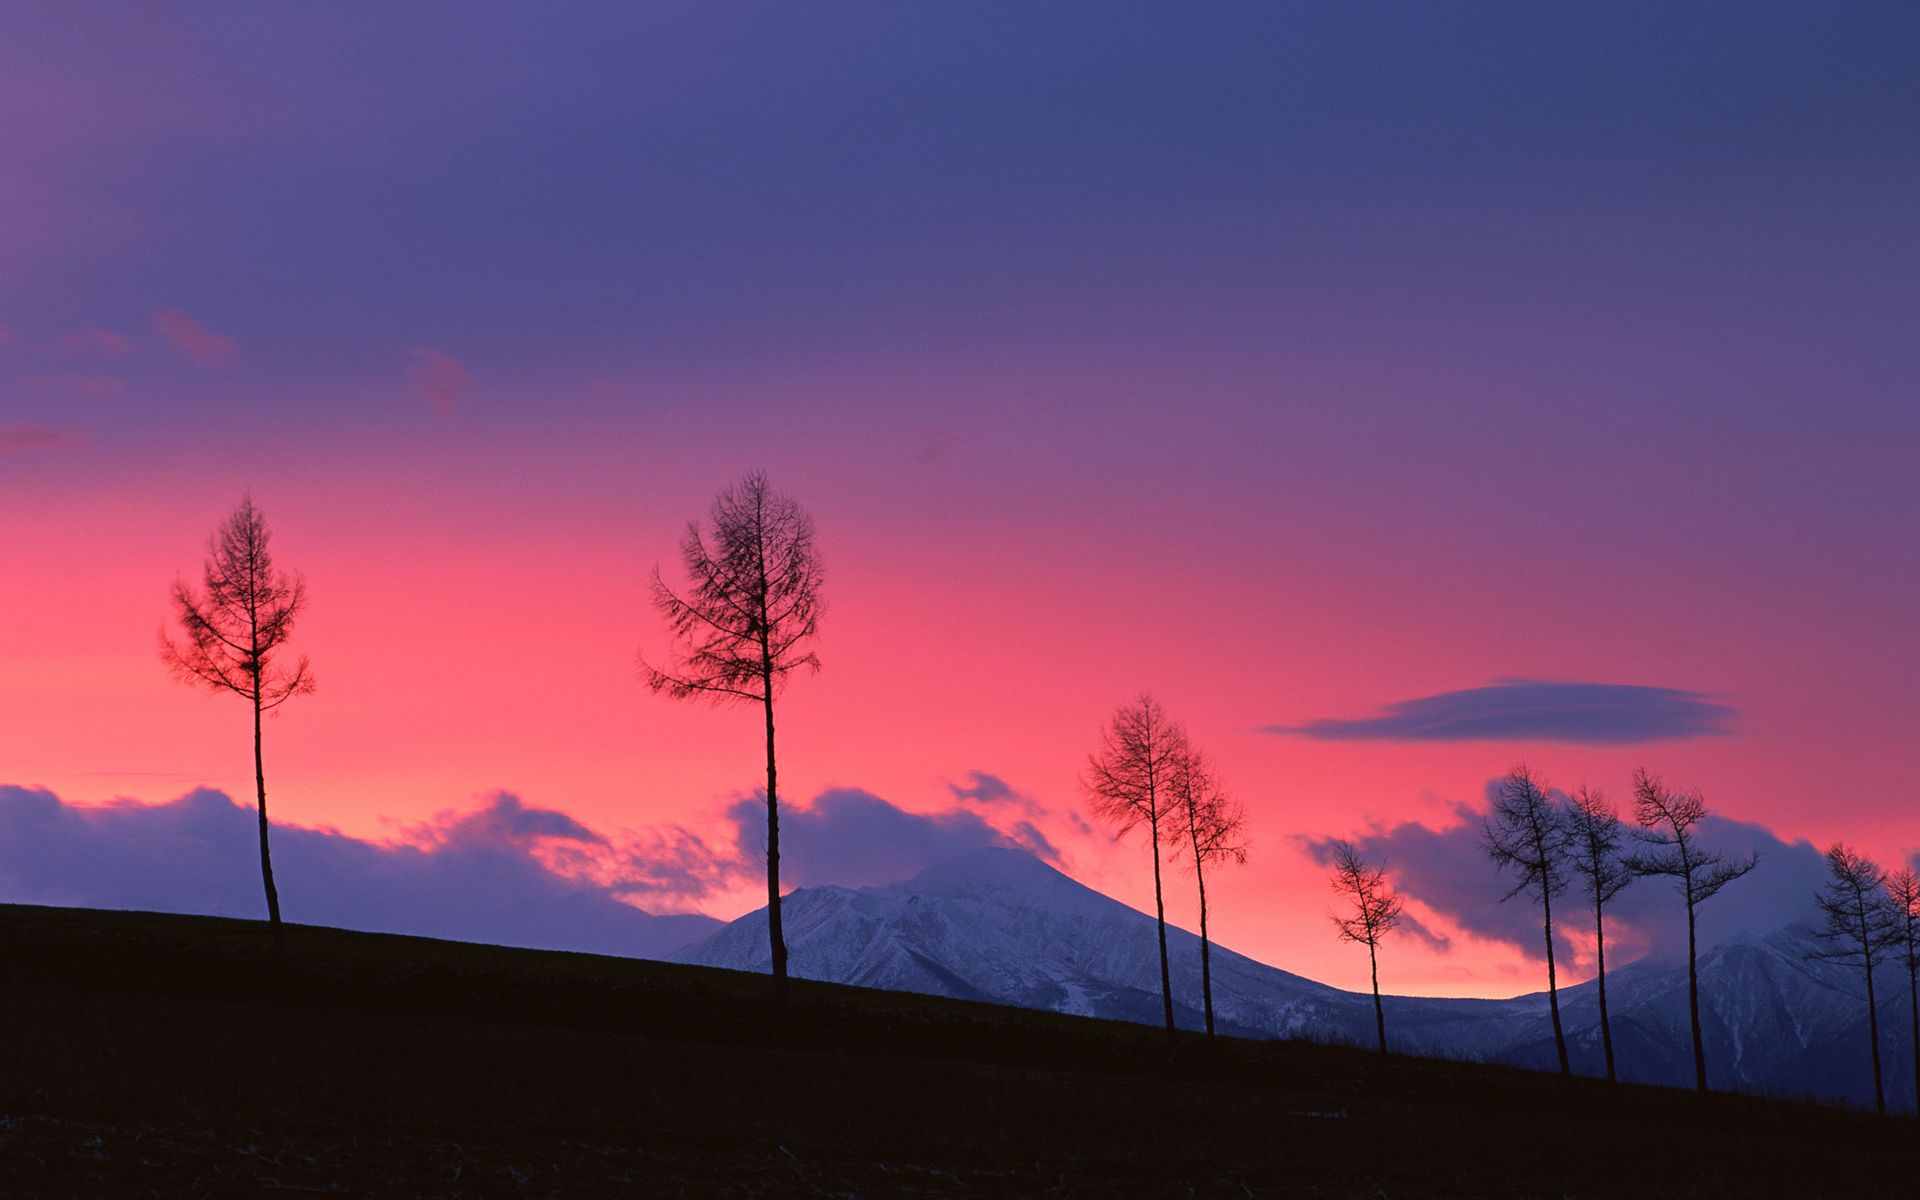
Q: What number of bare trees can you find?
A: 10